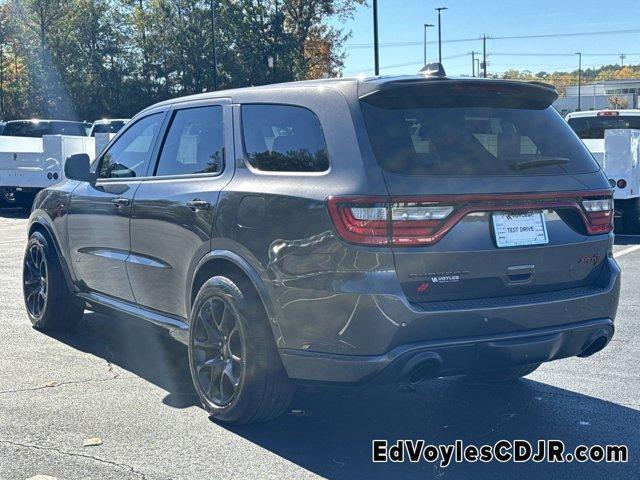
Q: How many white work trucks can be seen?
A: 3